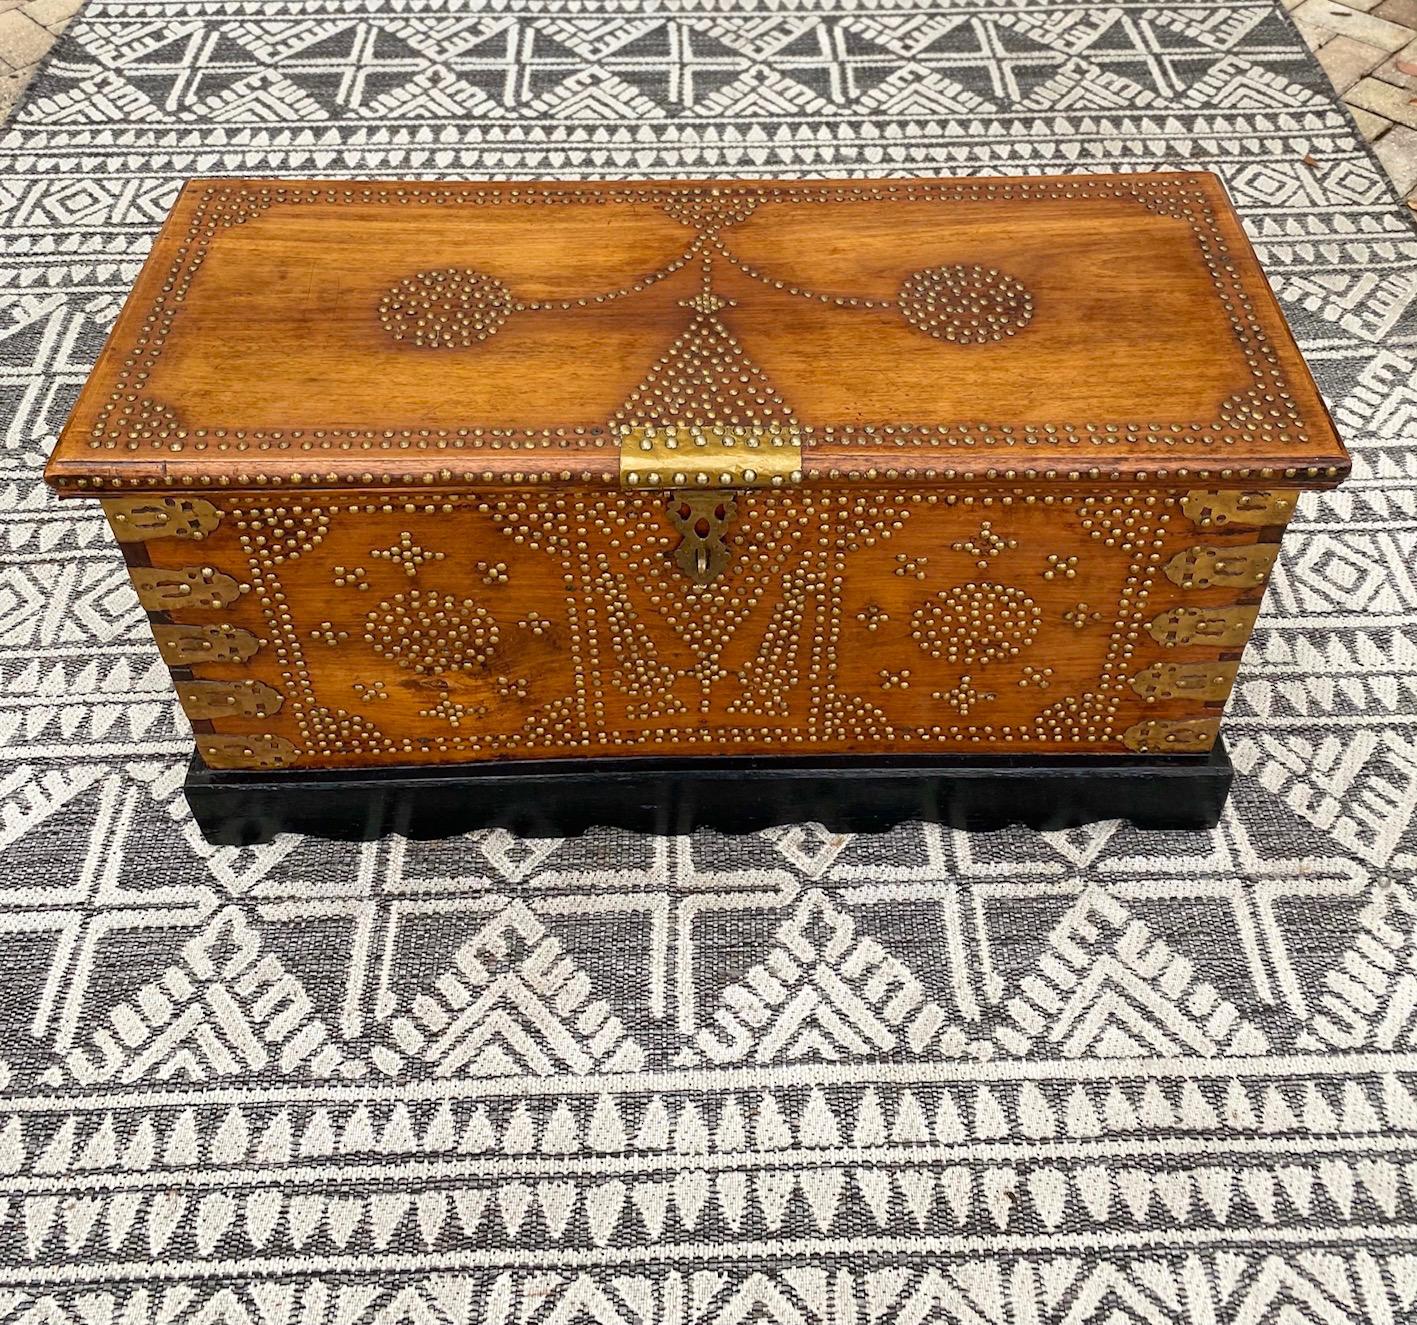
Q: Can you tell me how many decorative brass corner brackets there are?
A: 10